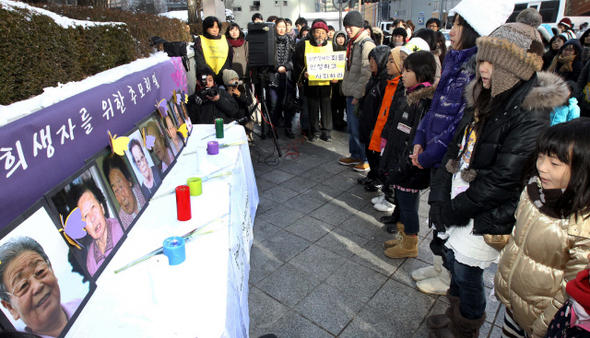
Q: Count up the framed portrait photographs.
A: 8